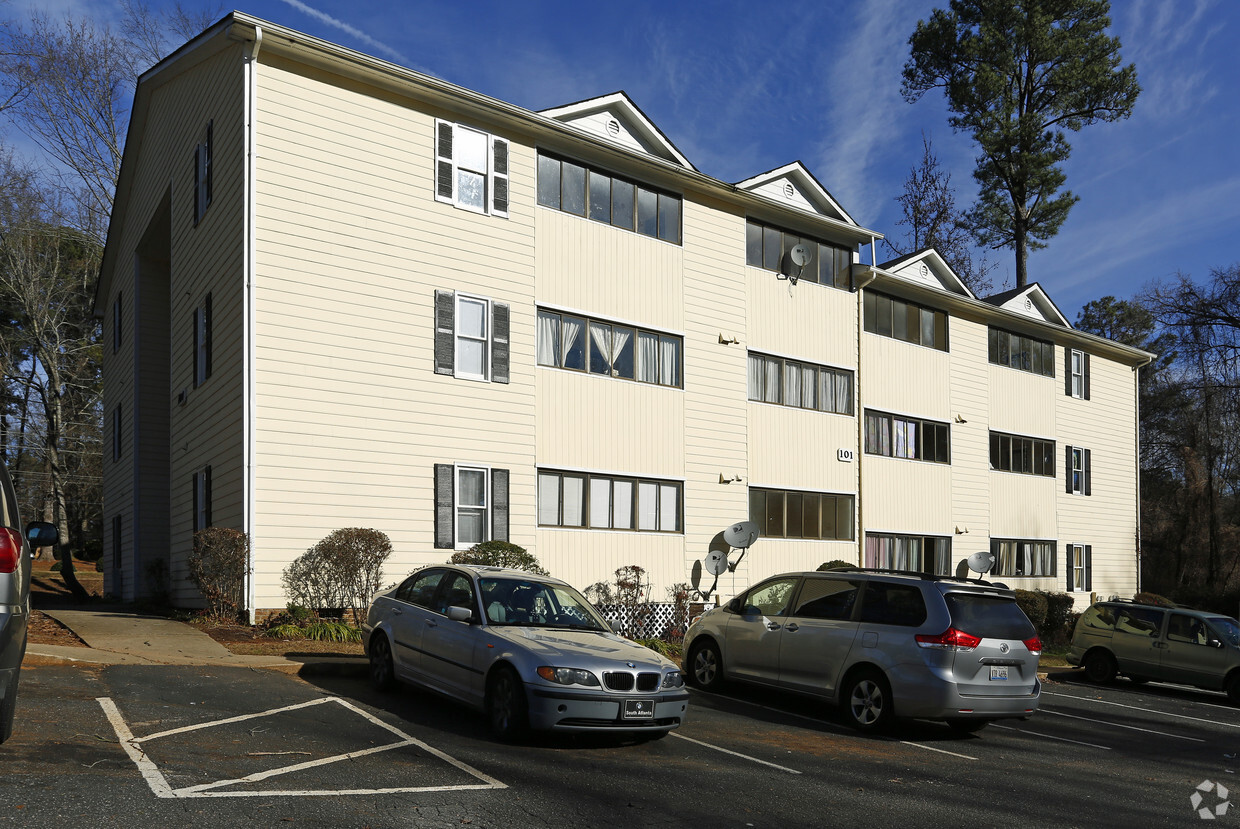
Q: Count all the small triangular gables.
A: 4